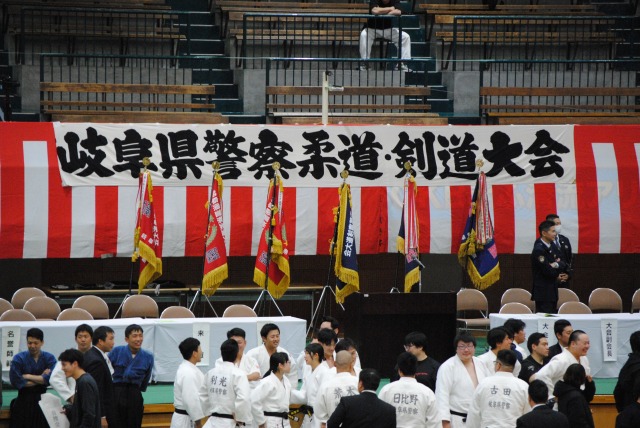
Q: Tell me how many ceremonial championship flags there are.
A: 6